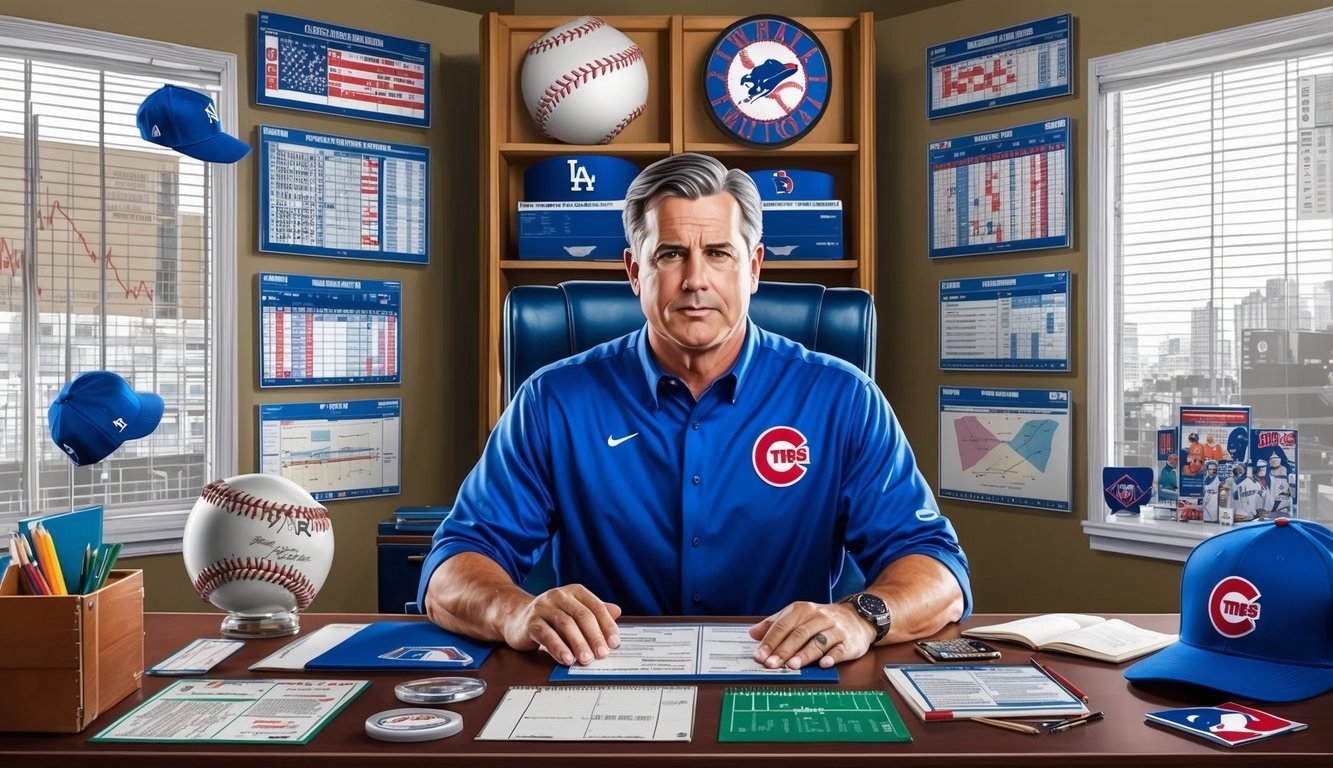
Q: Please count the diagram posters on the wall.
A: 8